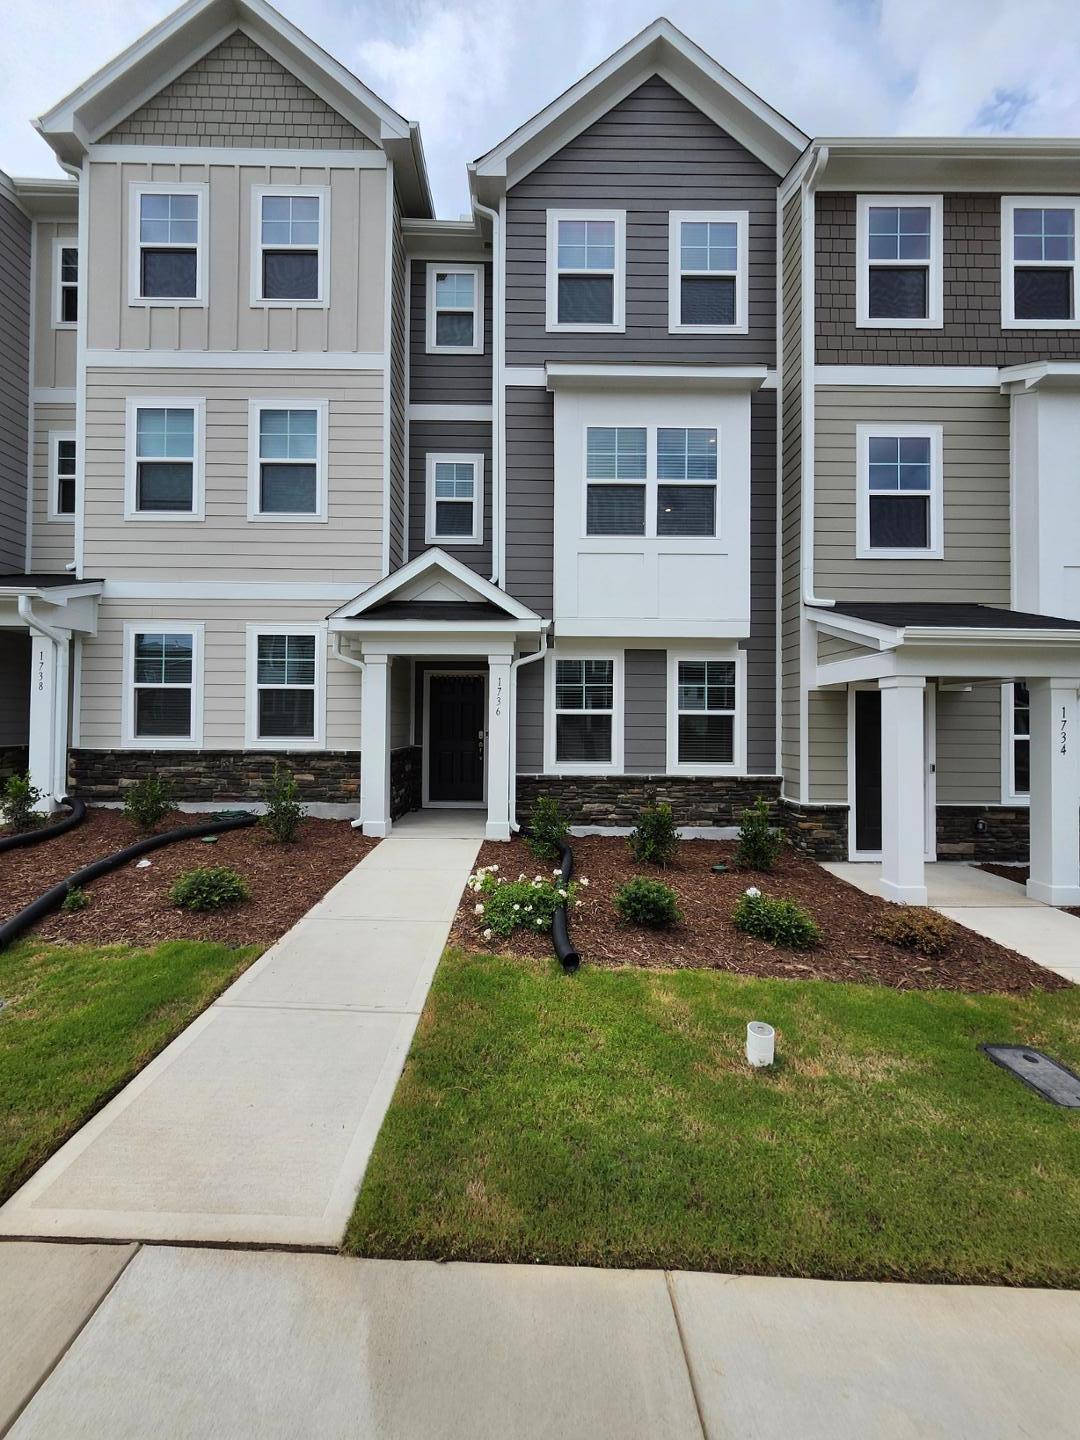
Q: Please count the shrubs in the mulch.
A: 12